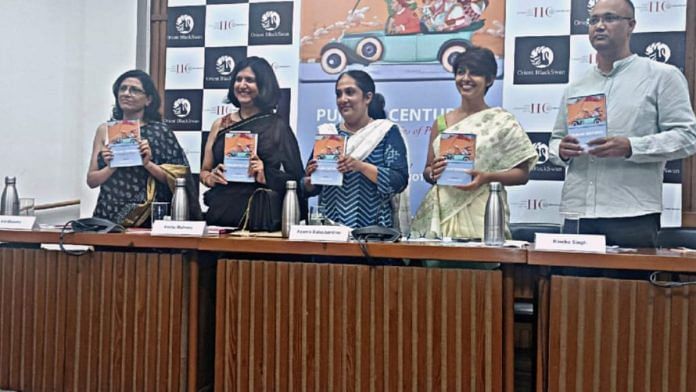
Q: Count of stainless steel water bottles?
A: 4